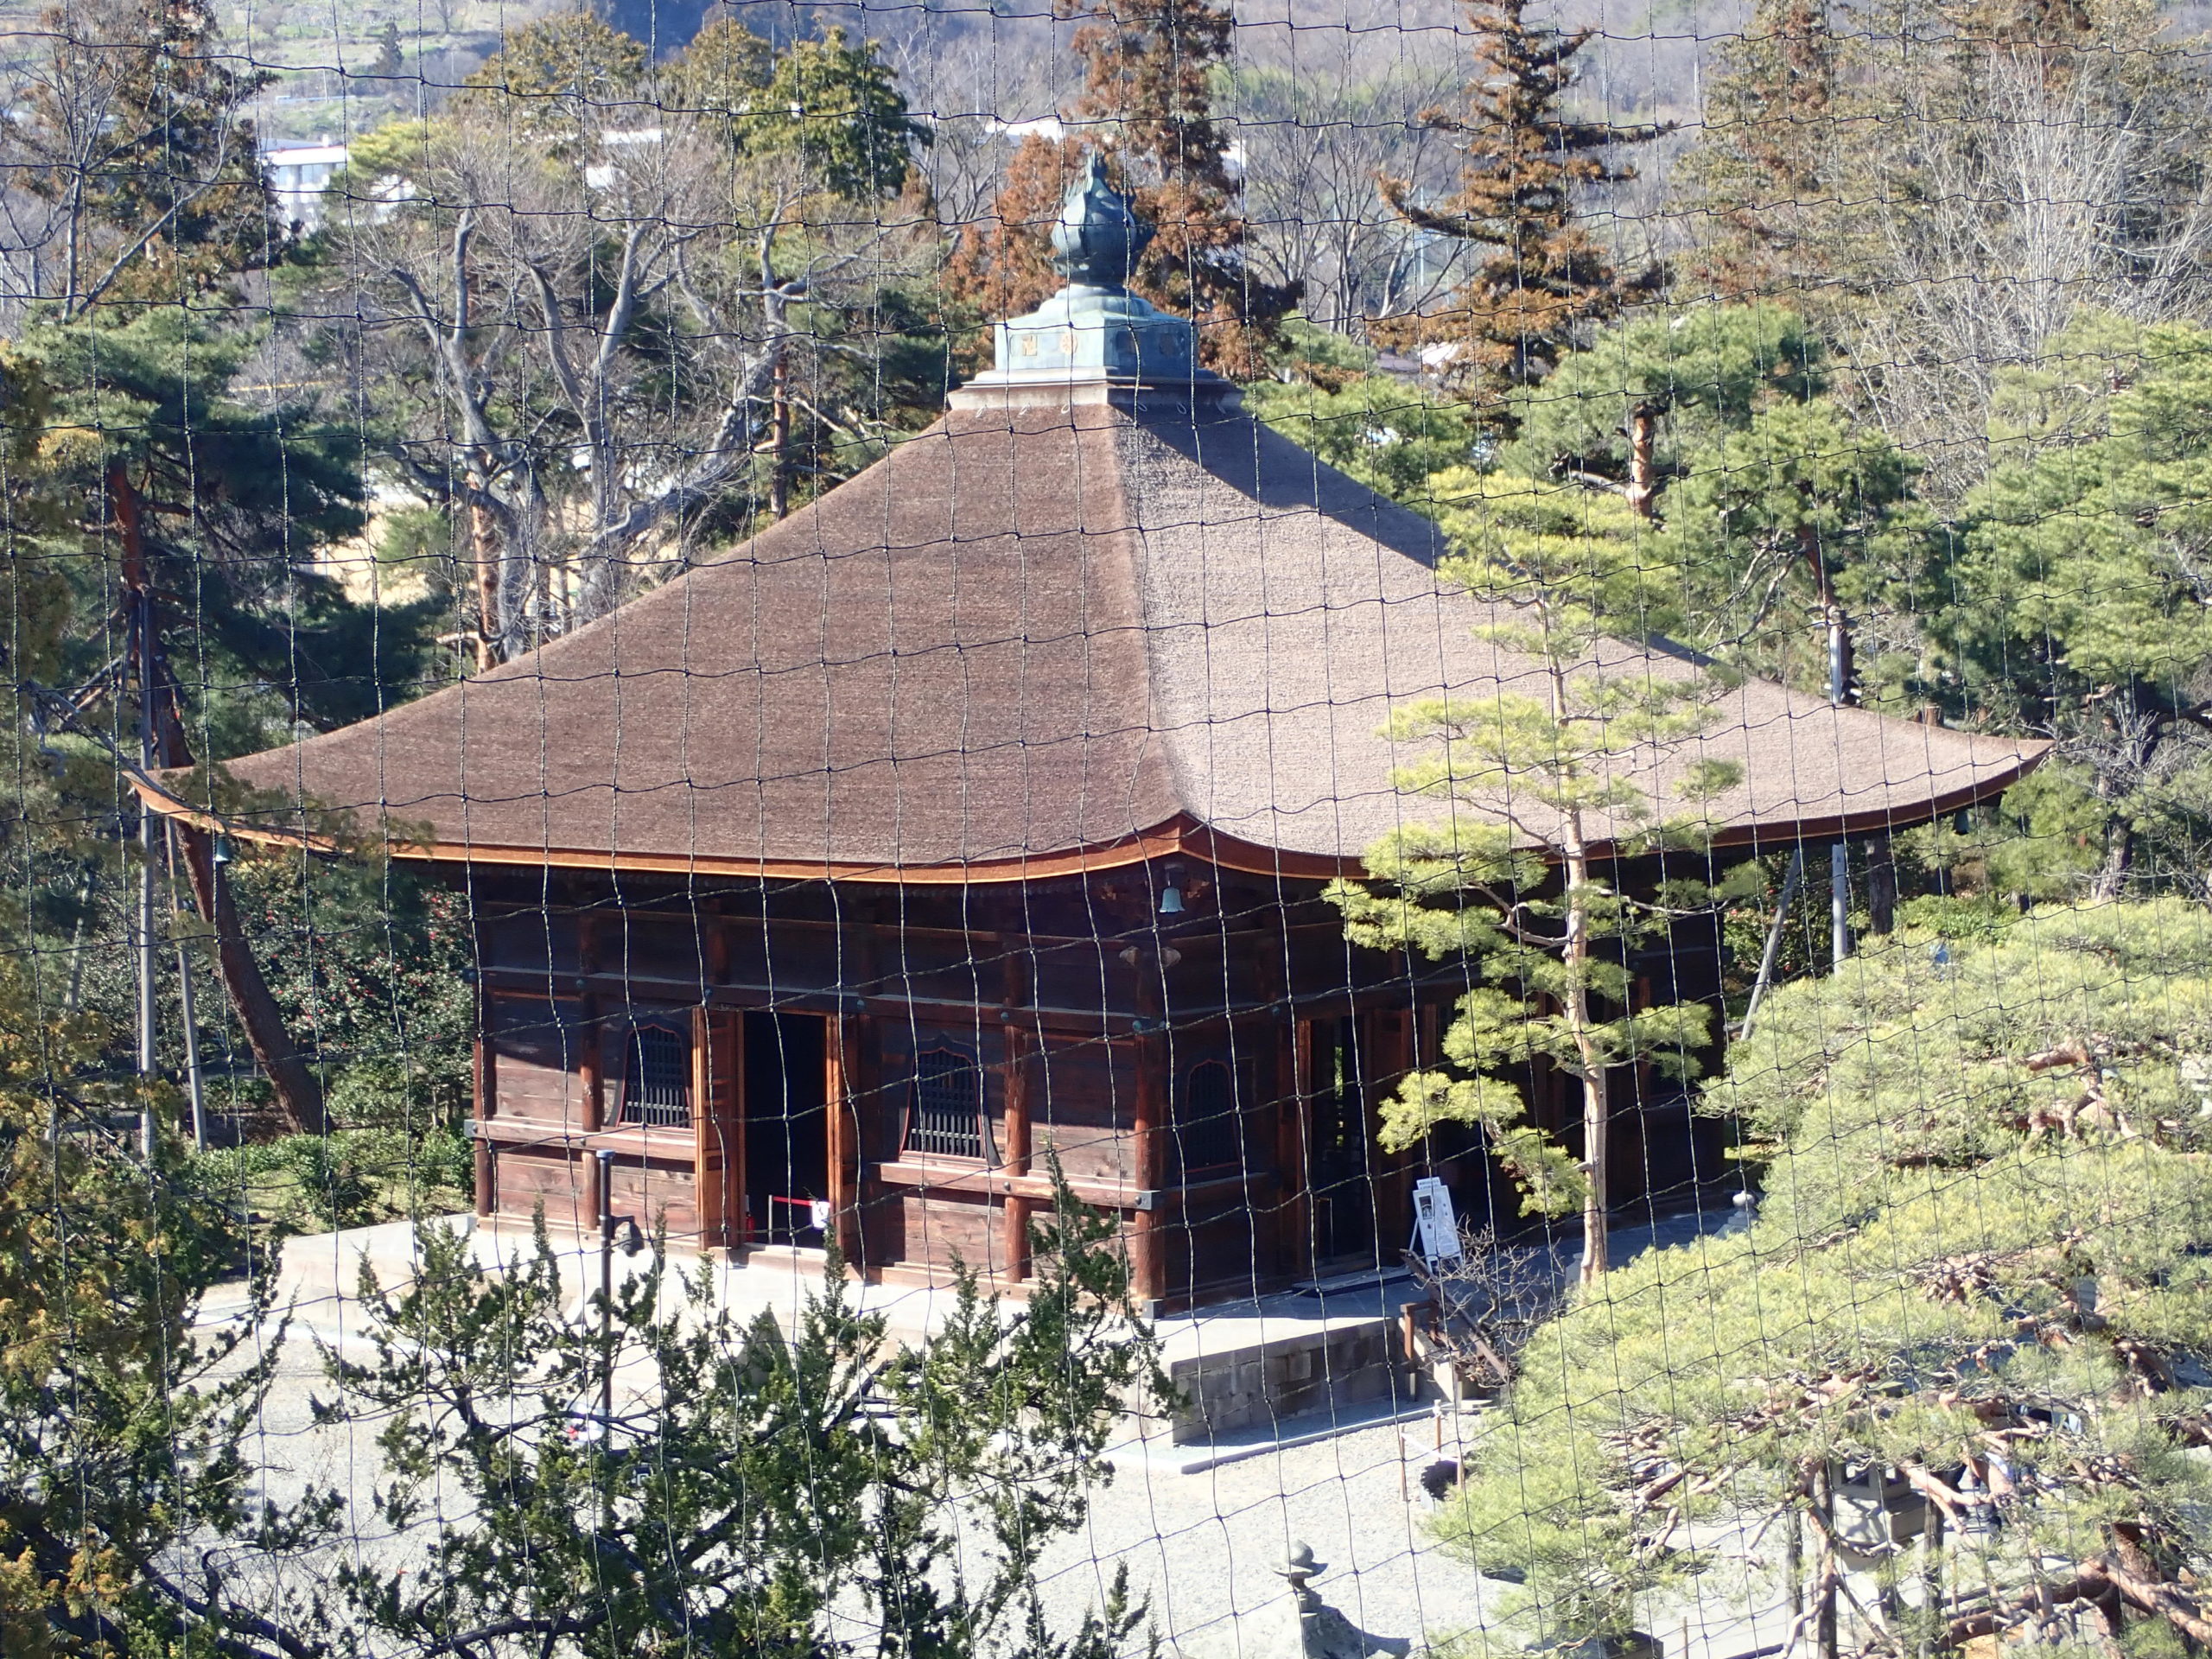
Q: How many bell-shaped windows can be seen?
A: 3